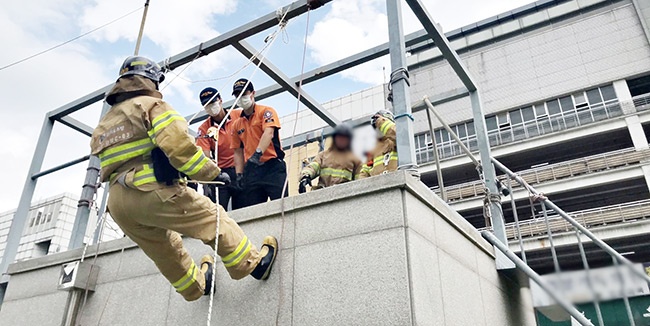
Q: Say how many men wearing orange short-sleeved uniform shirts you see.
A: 2